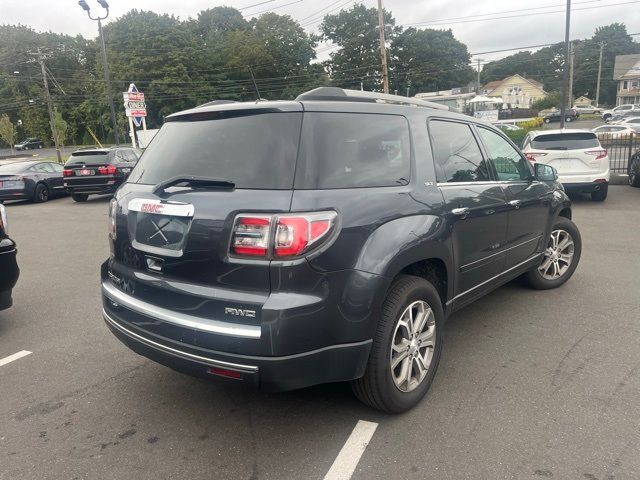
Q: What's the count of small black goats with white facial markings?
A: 0